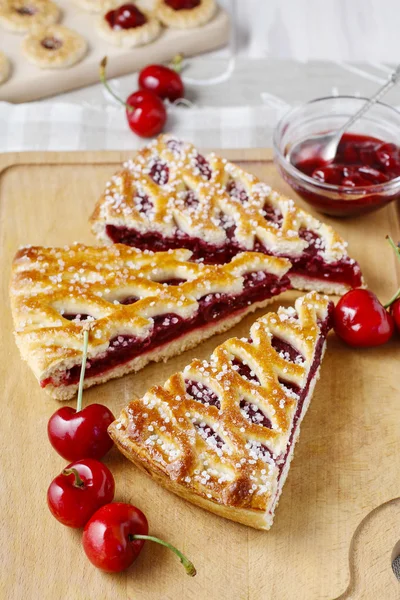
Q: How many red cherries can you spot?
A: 7